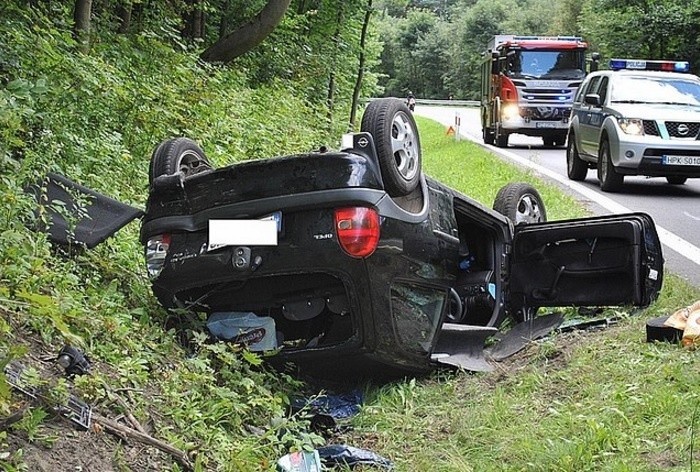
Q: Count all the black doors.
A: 1